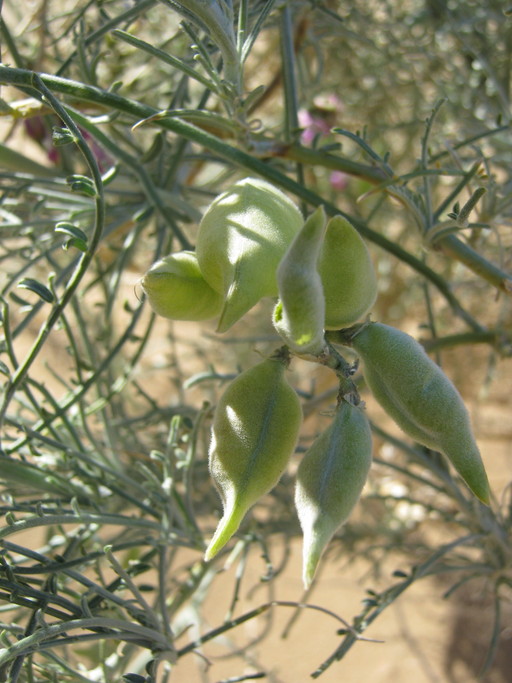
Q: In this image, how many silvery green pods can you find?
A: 7